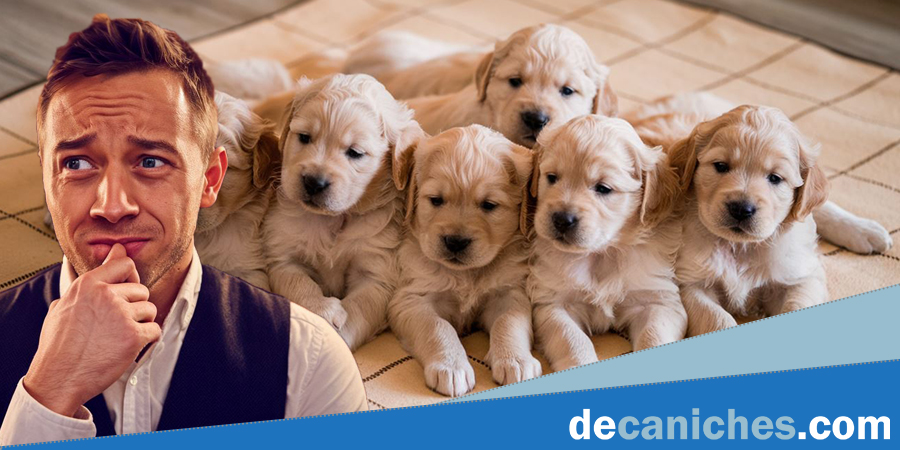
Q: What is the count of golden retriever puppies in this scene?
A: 6